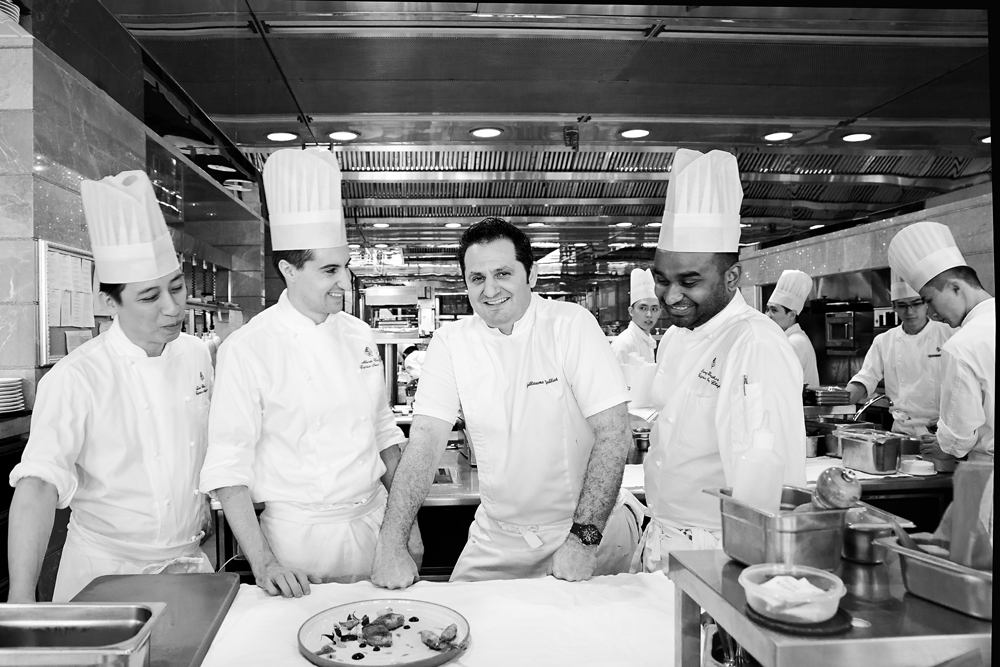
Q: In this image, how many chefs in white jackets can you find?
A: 8